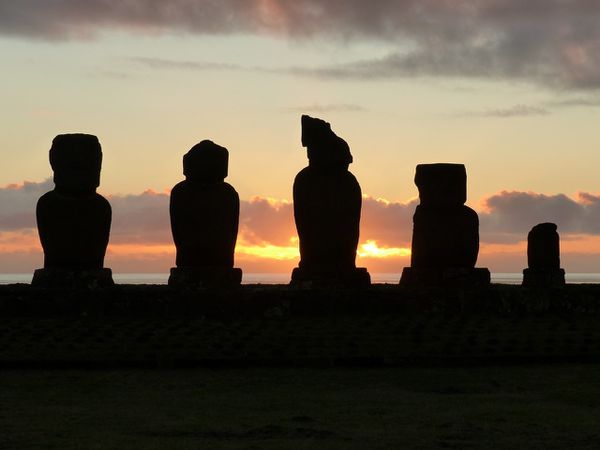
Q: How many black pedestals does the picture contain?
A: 5